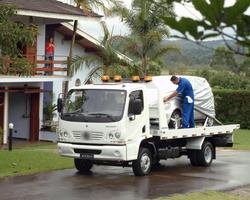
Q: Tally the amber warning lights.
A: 4